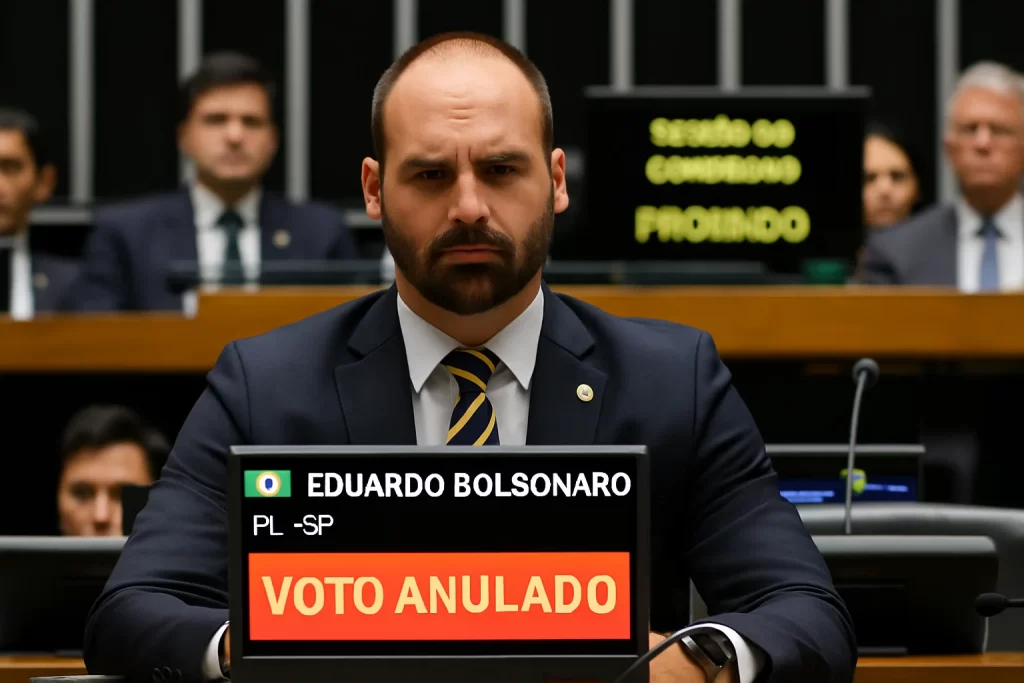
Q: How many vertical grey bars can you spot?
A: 9